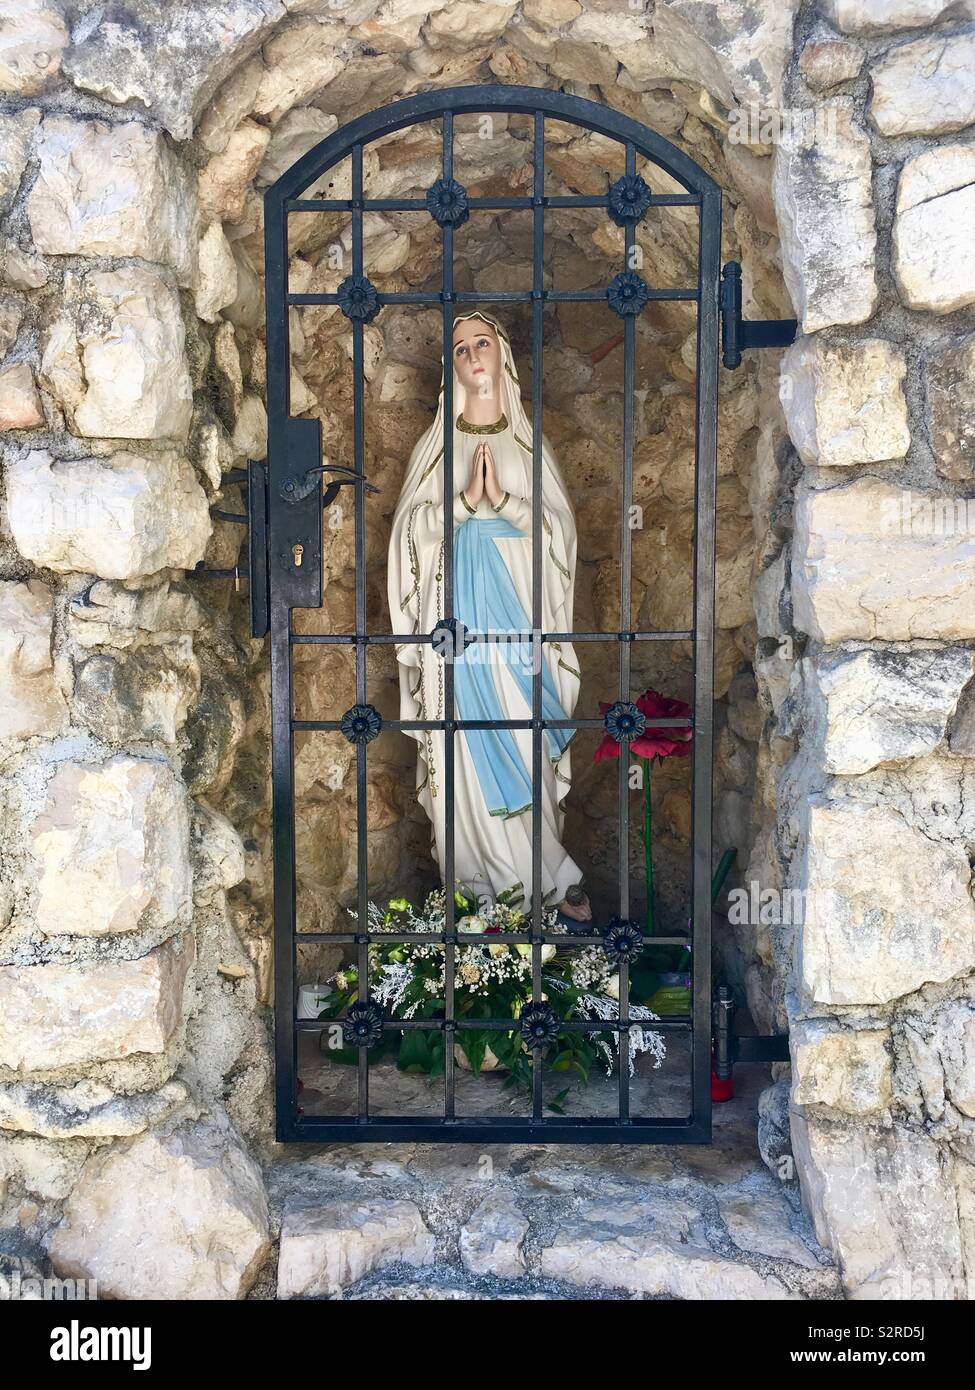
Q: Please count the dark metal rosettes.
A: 10